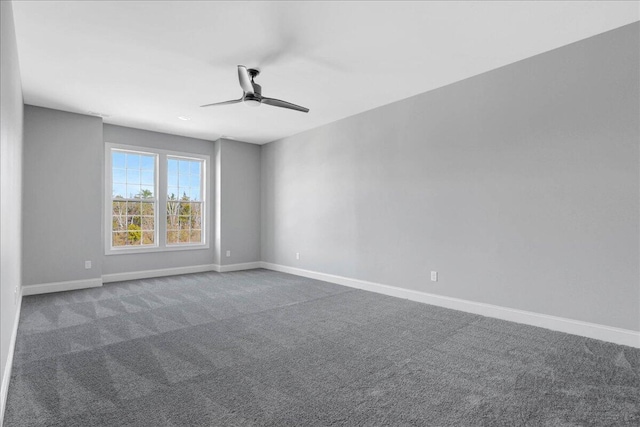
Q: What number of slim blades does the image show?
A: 3